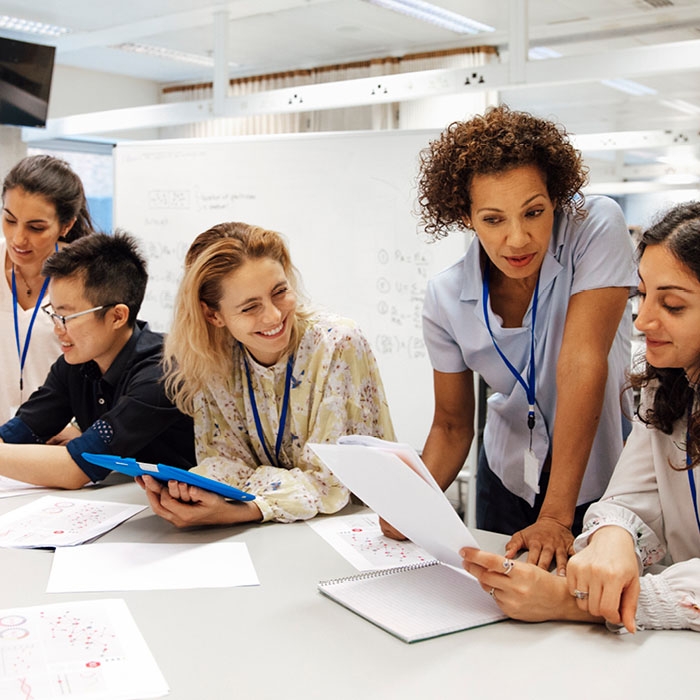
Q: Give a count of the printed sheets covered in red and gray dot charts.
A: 3